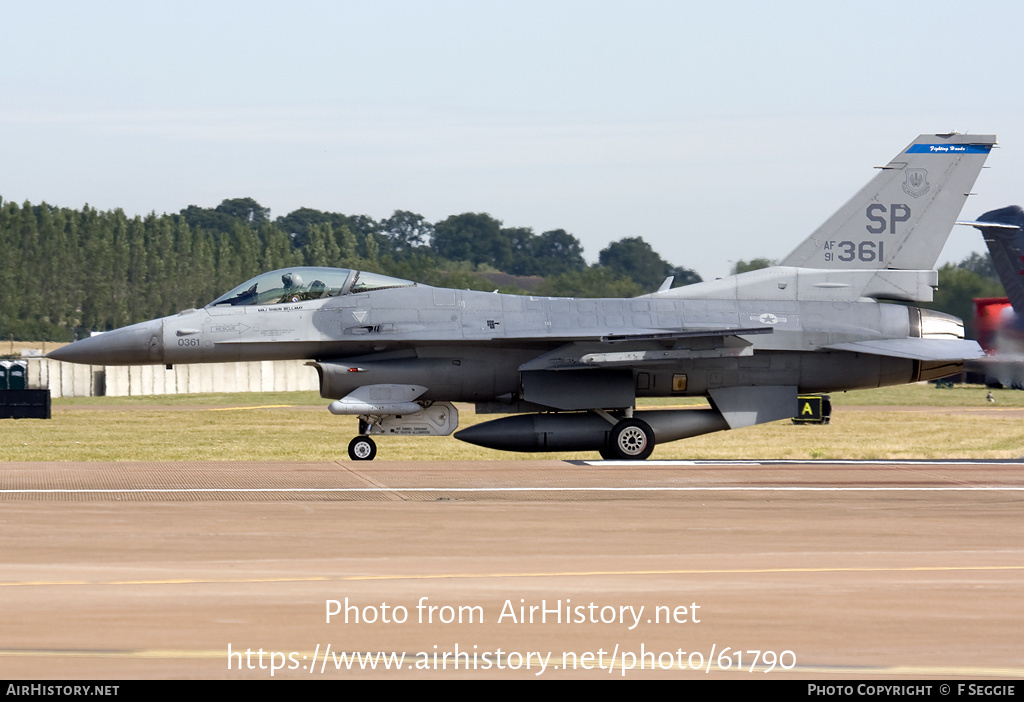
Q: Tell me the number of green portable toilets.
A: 2